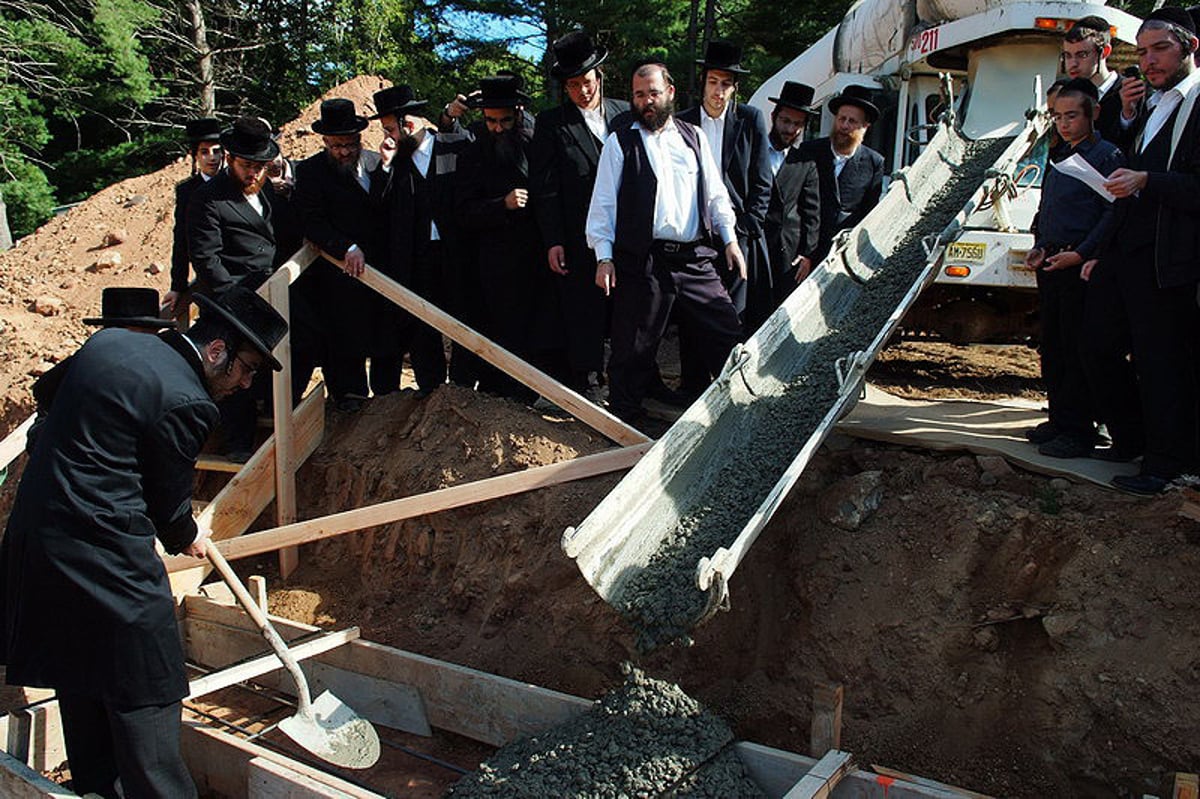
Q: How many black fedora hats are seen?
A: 11